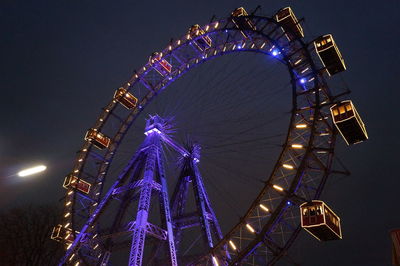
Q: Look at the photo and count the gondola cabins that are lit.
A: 11